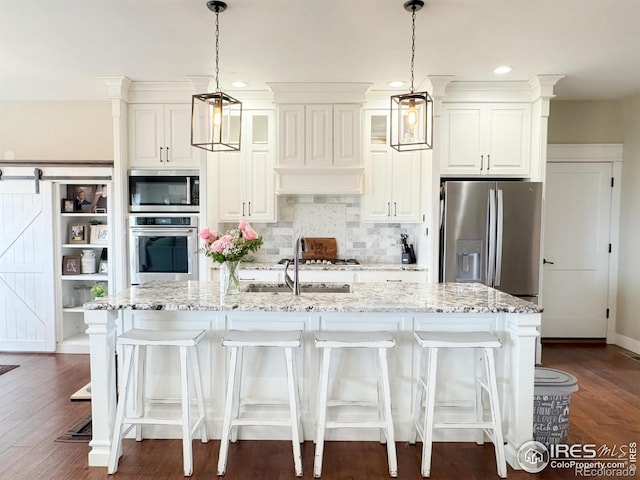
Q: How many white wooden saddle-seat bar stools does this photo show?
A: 4